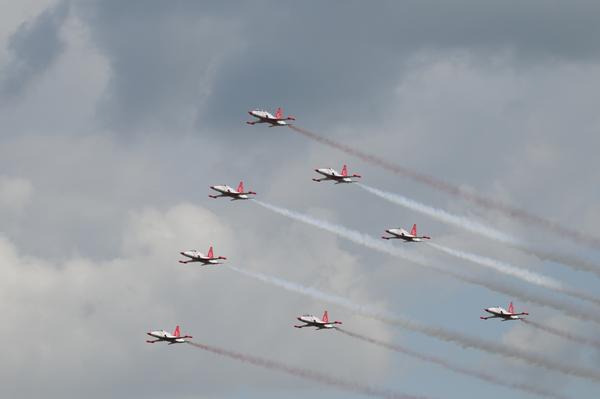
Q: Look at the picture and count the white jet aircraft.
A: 8